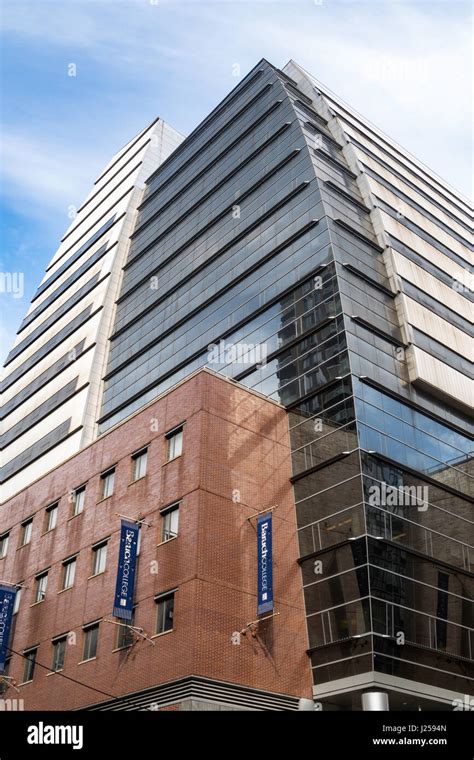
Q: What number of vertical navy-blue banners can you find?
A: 3